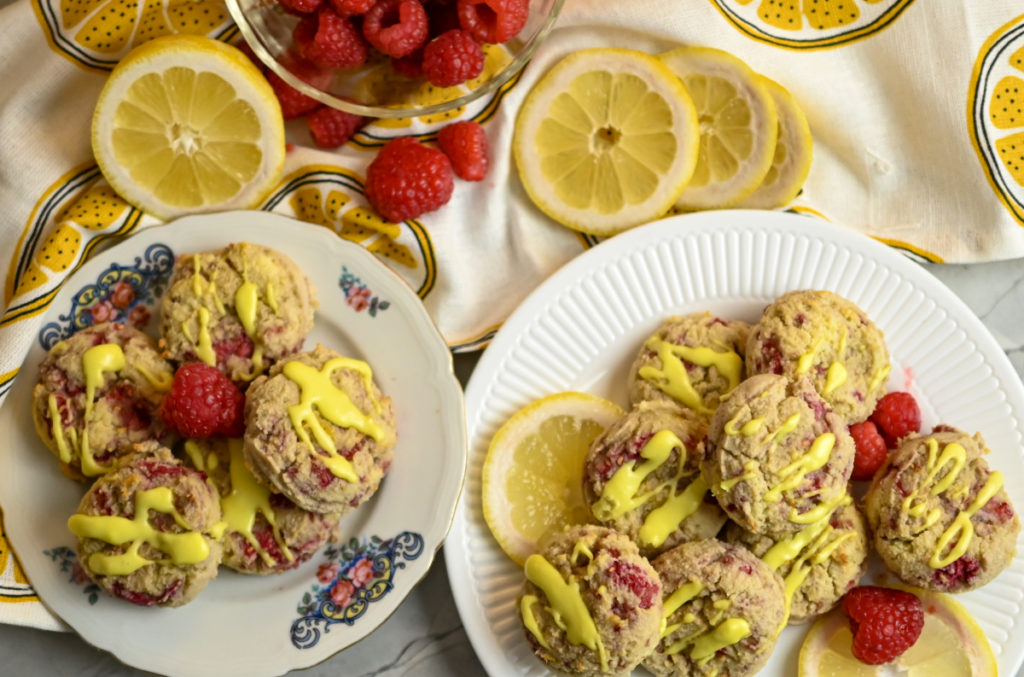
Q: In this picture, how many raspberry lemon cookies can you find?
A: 13